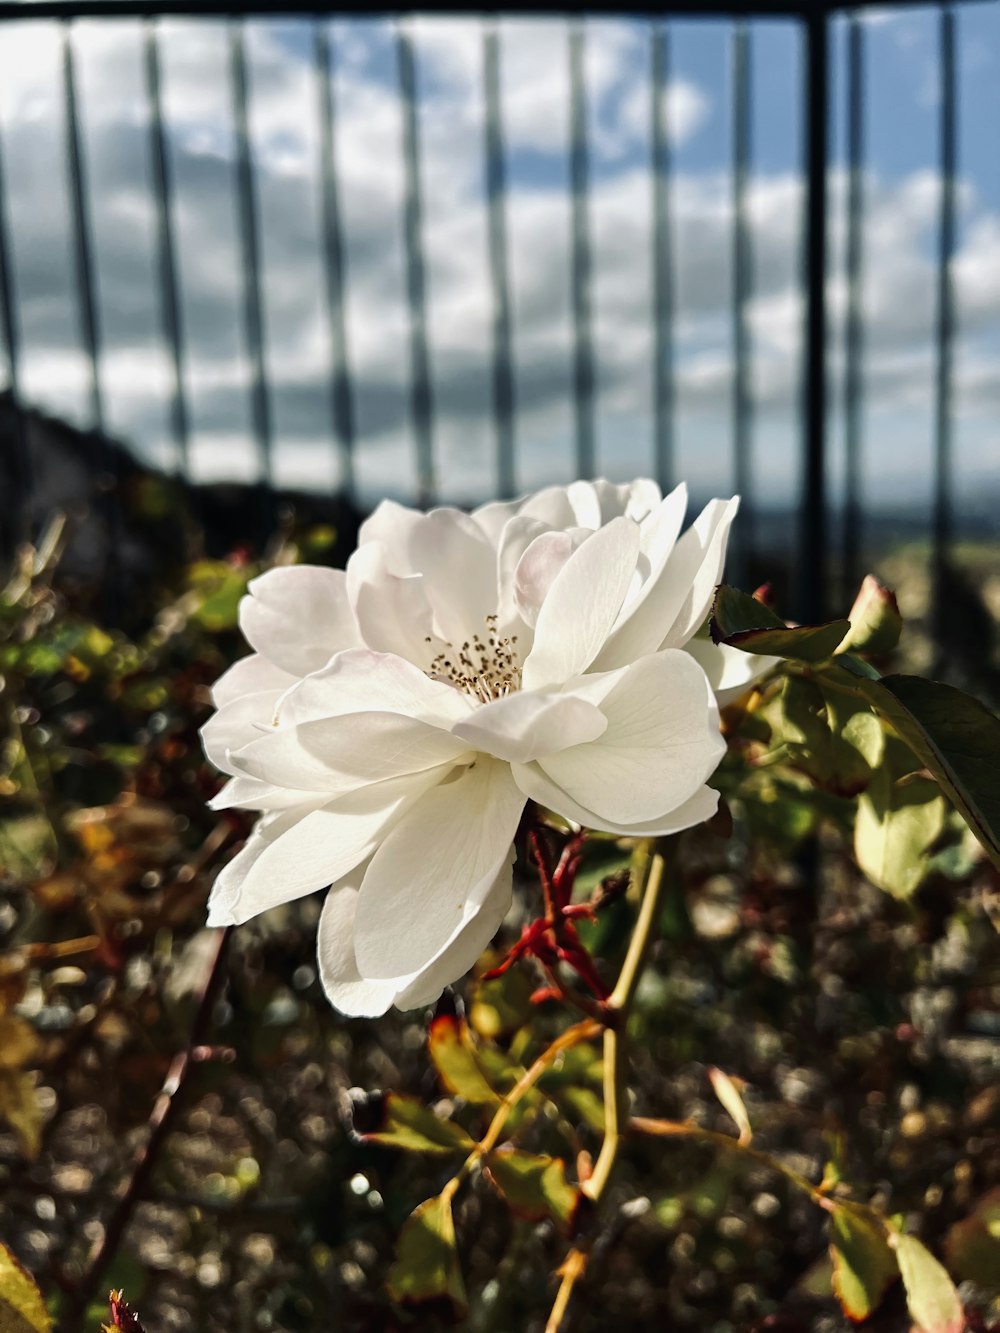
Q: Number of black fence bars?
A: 13